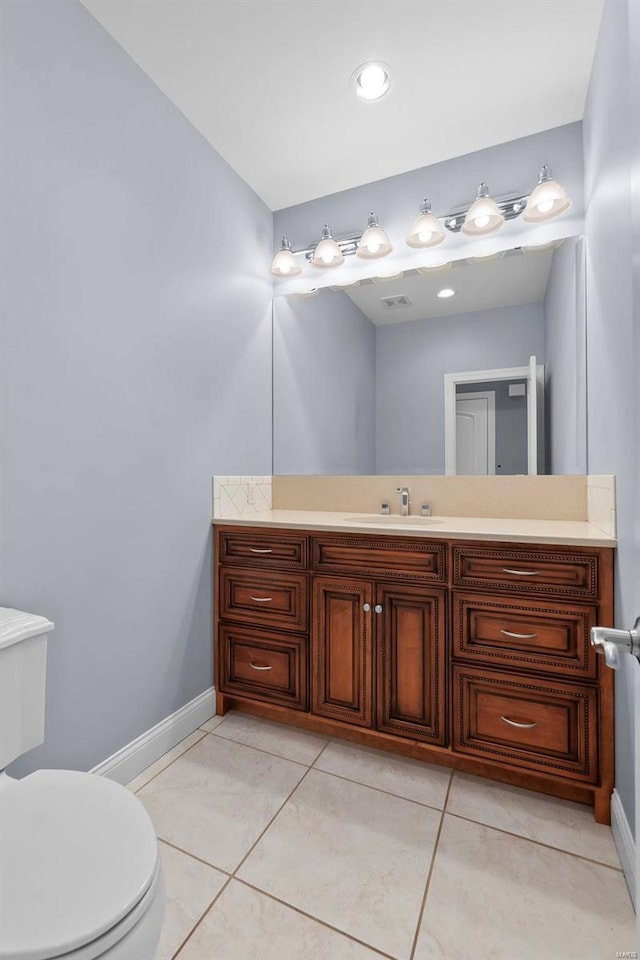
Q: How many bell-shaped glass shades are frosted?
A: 6